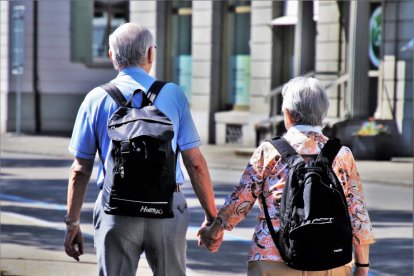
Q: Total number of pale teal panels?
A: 2